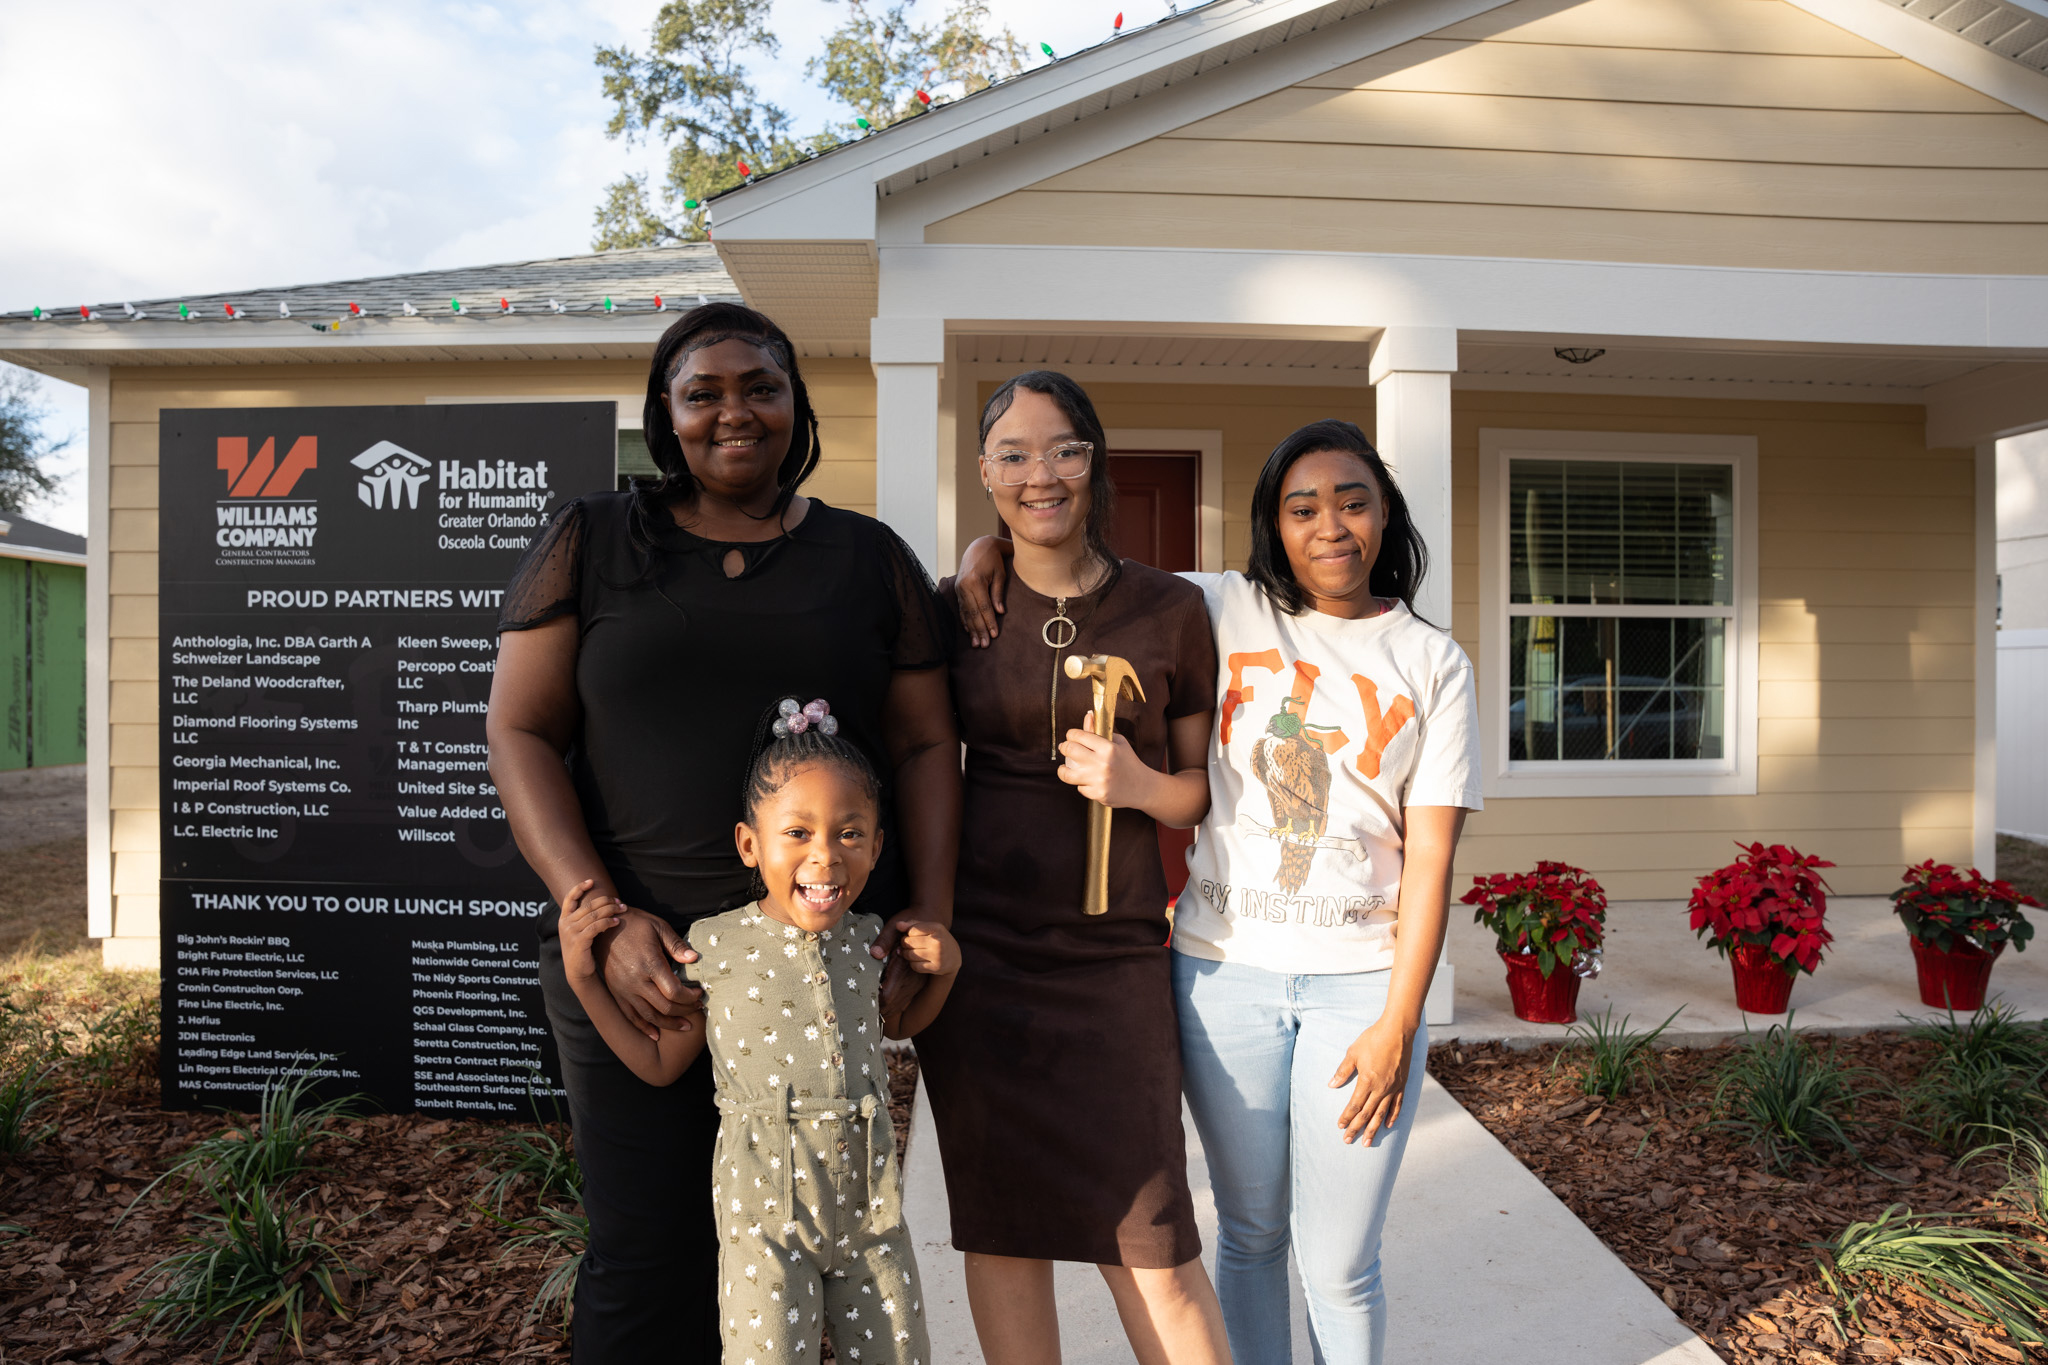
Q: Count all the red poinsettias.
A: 3